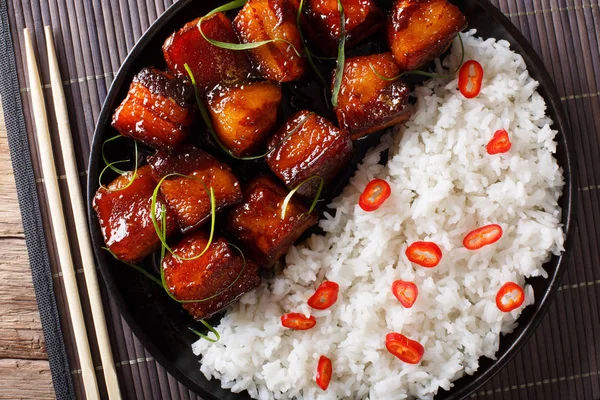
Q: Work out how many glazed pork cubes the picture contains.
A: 12